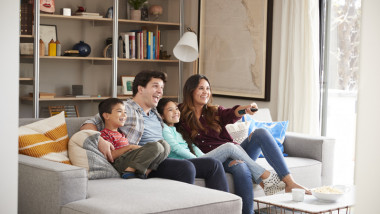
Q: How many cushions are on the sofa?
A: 4